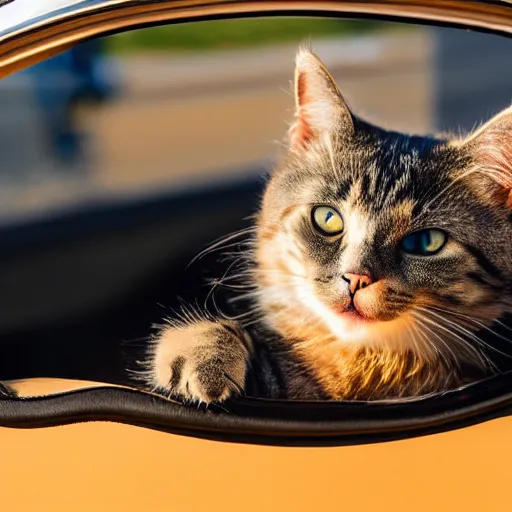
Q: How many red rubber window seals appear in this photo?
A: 0